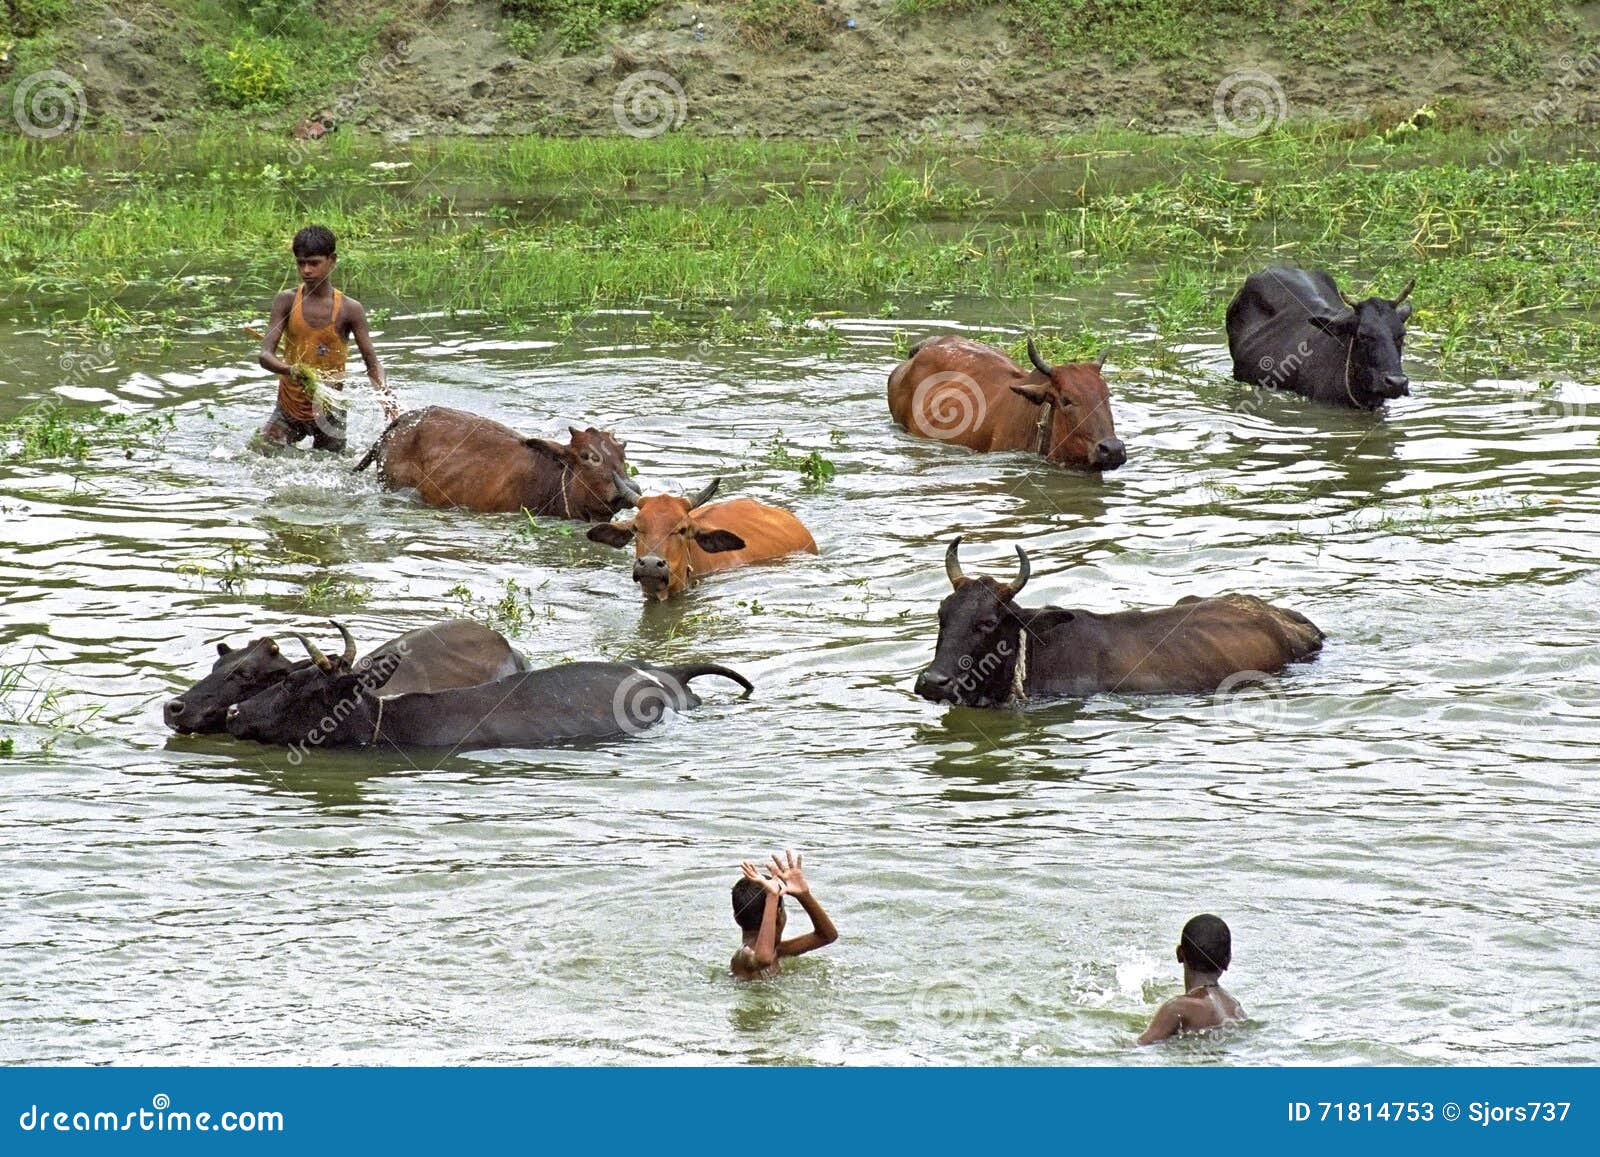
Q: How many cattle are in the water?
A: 7